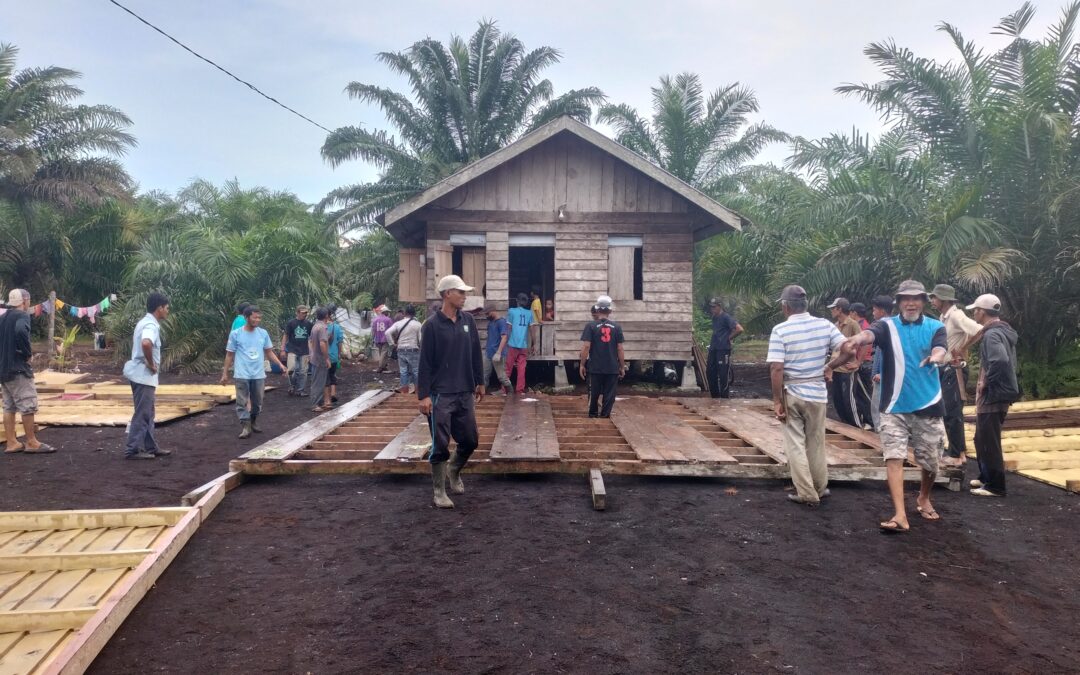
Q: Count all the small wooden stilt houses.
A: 1